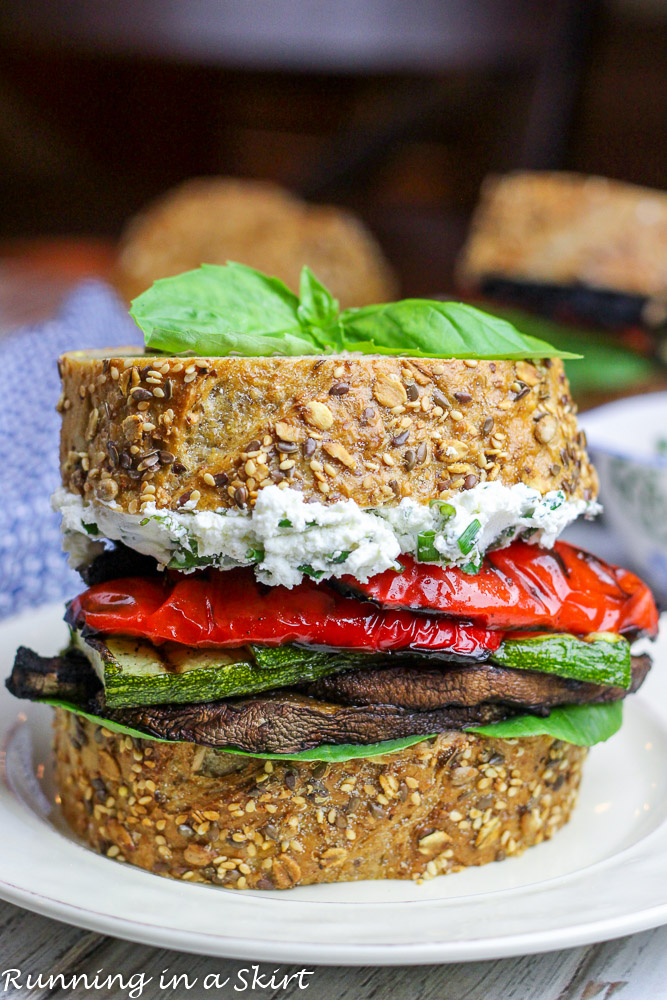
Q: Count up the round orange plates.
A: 0